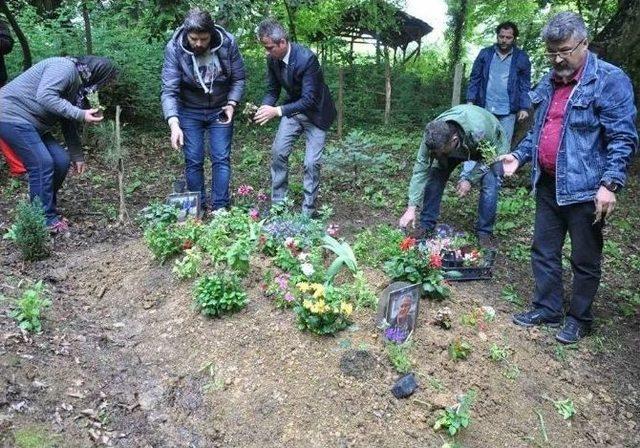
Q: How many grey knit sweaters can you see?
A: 1